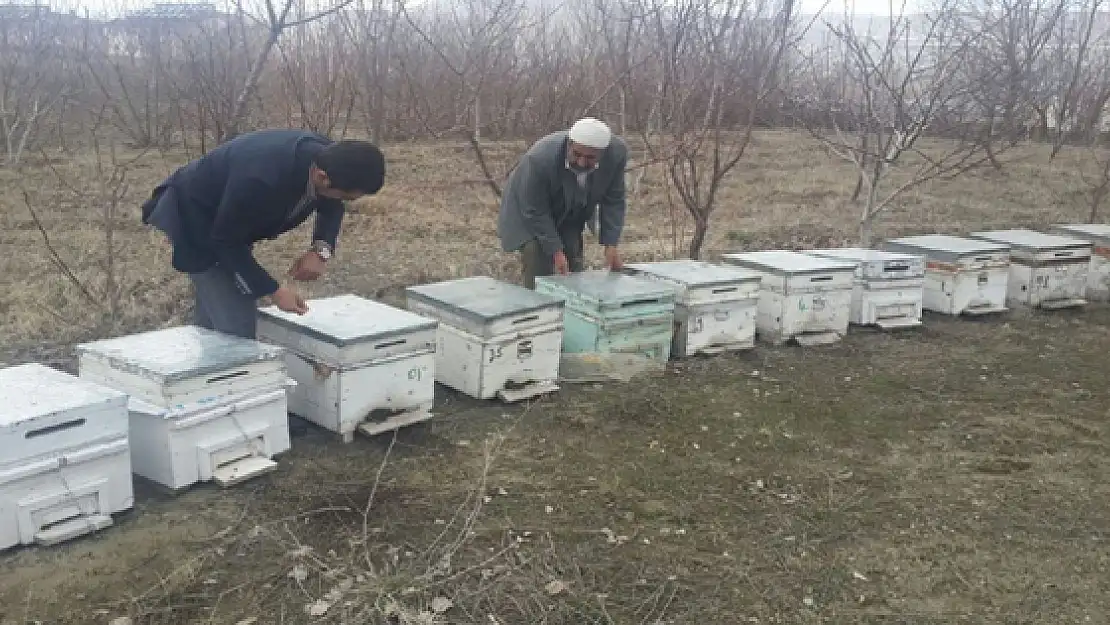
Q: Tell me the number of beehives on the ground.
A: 11